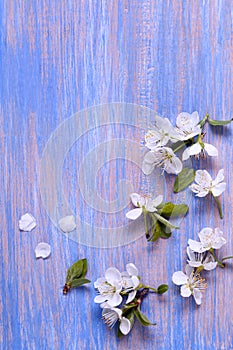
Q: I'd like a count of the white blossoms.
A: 12